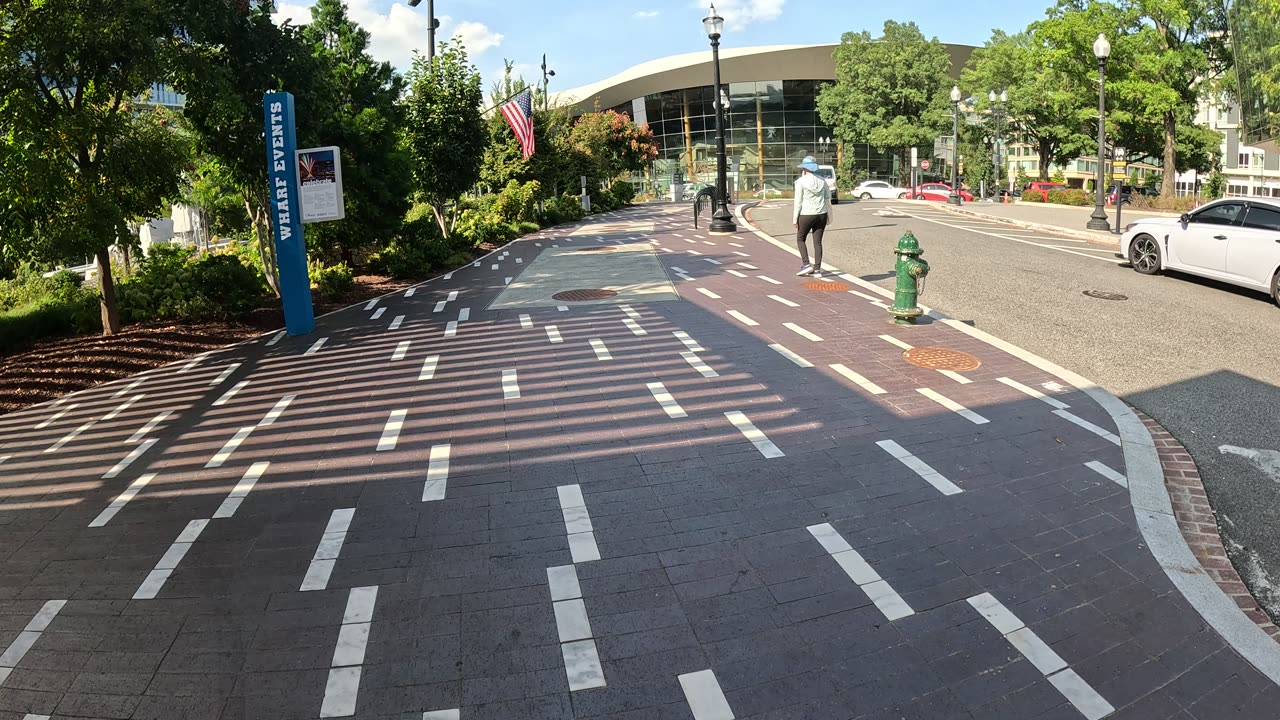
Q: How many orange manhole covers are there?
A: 2